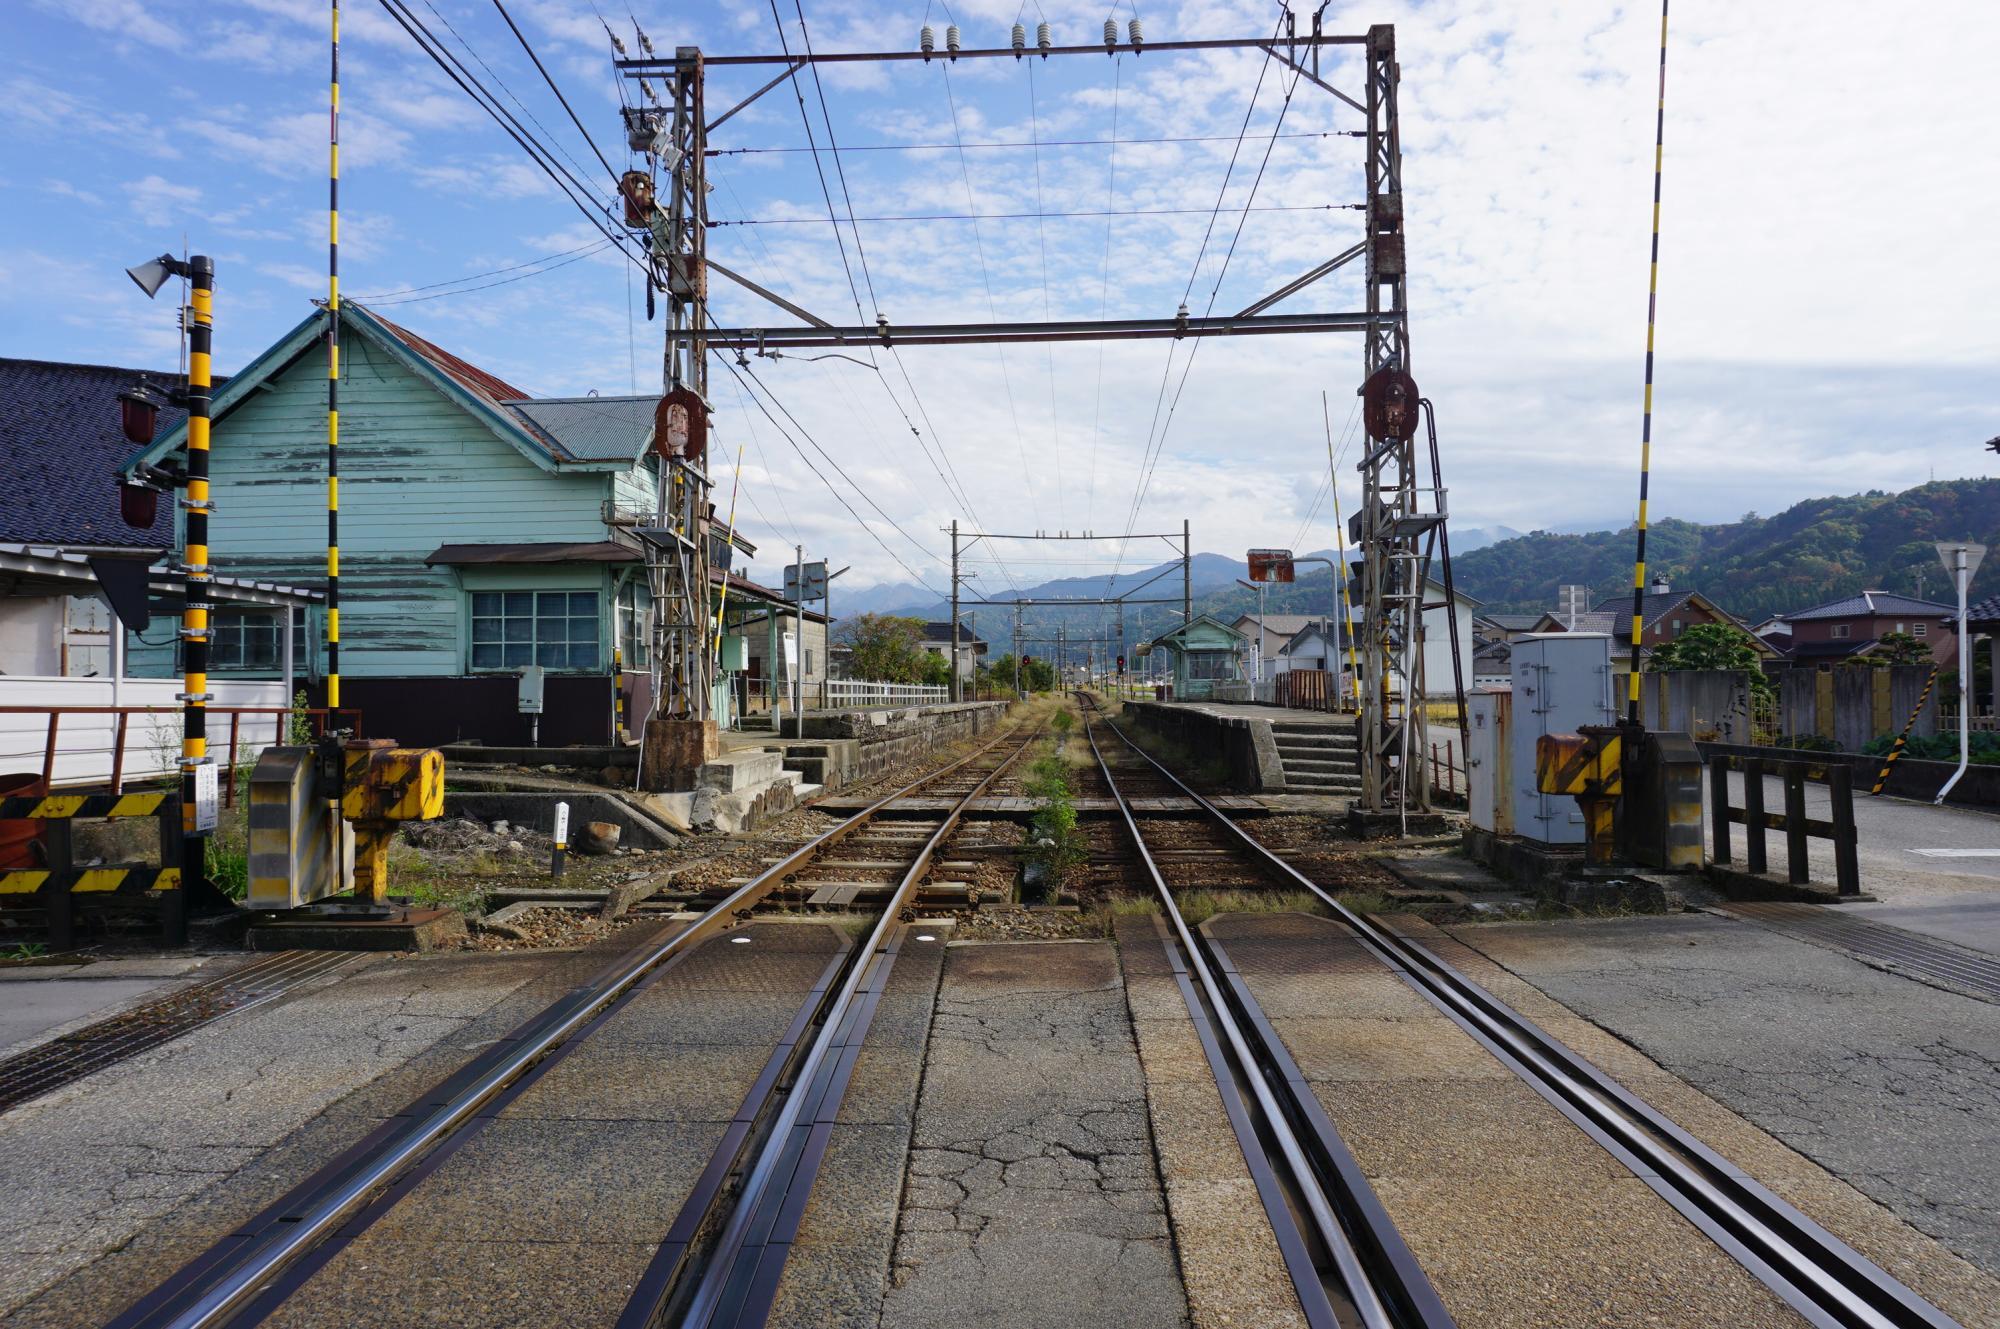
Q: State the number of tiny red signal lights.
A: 2